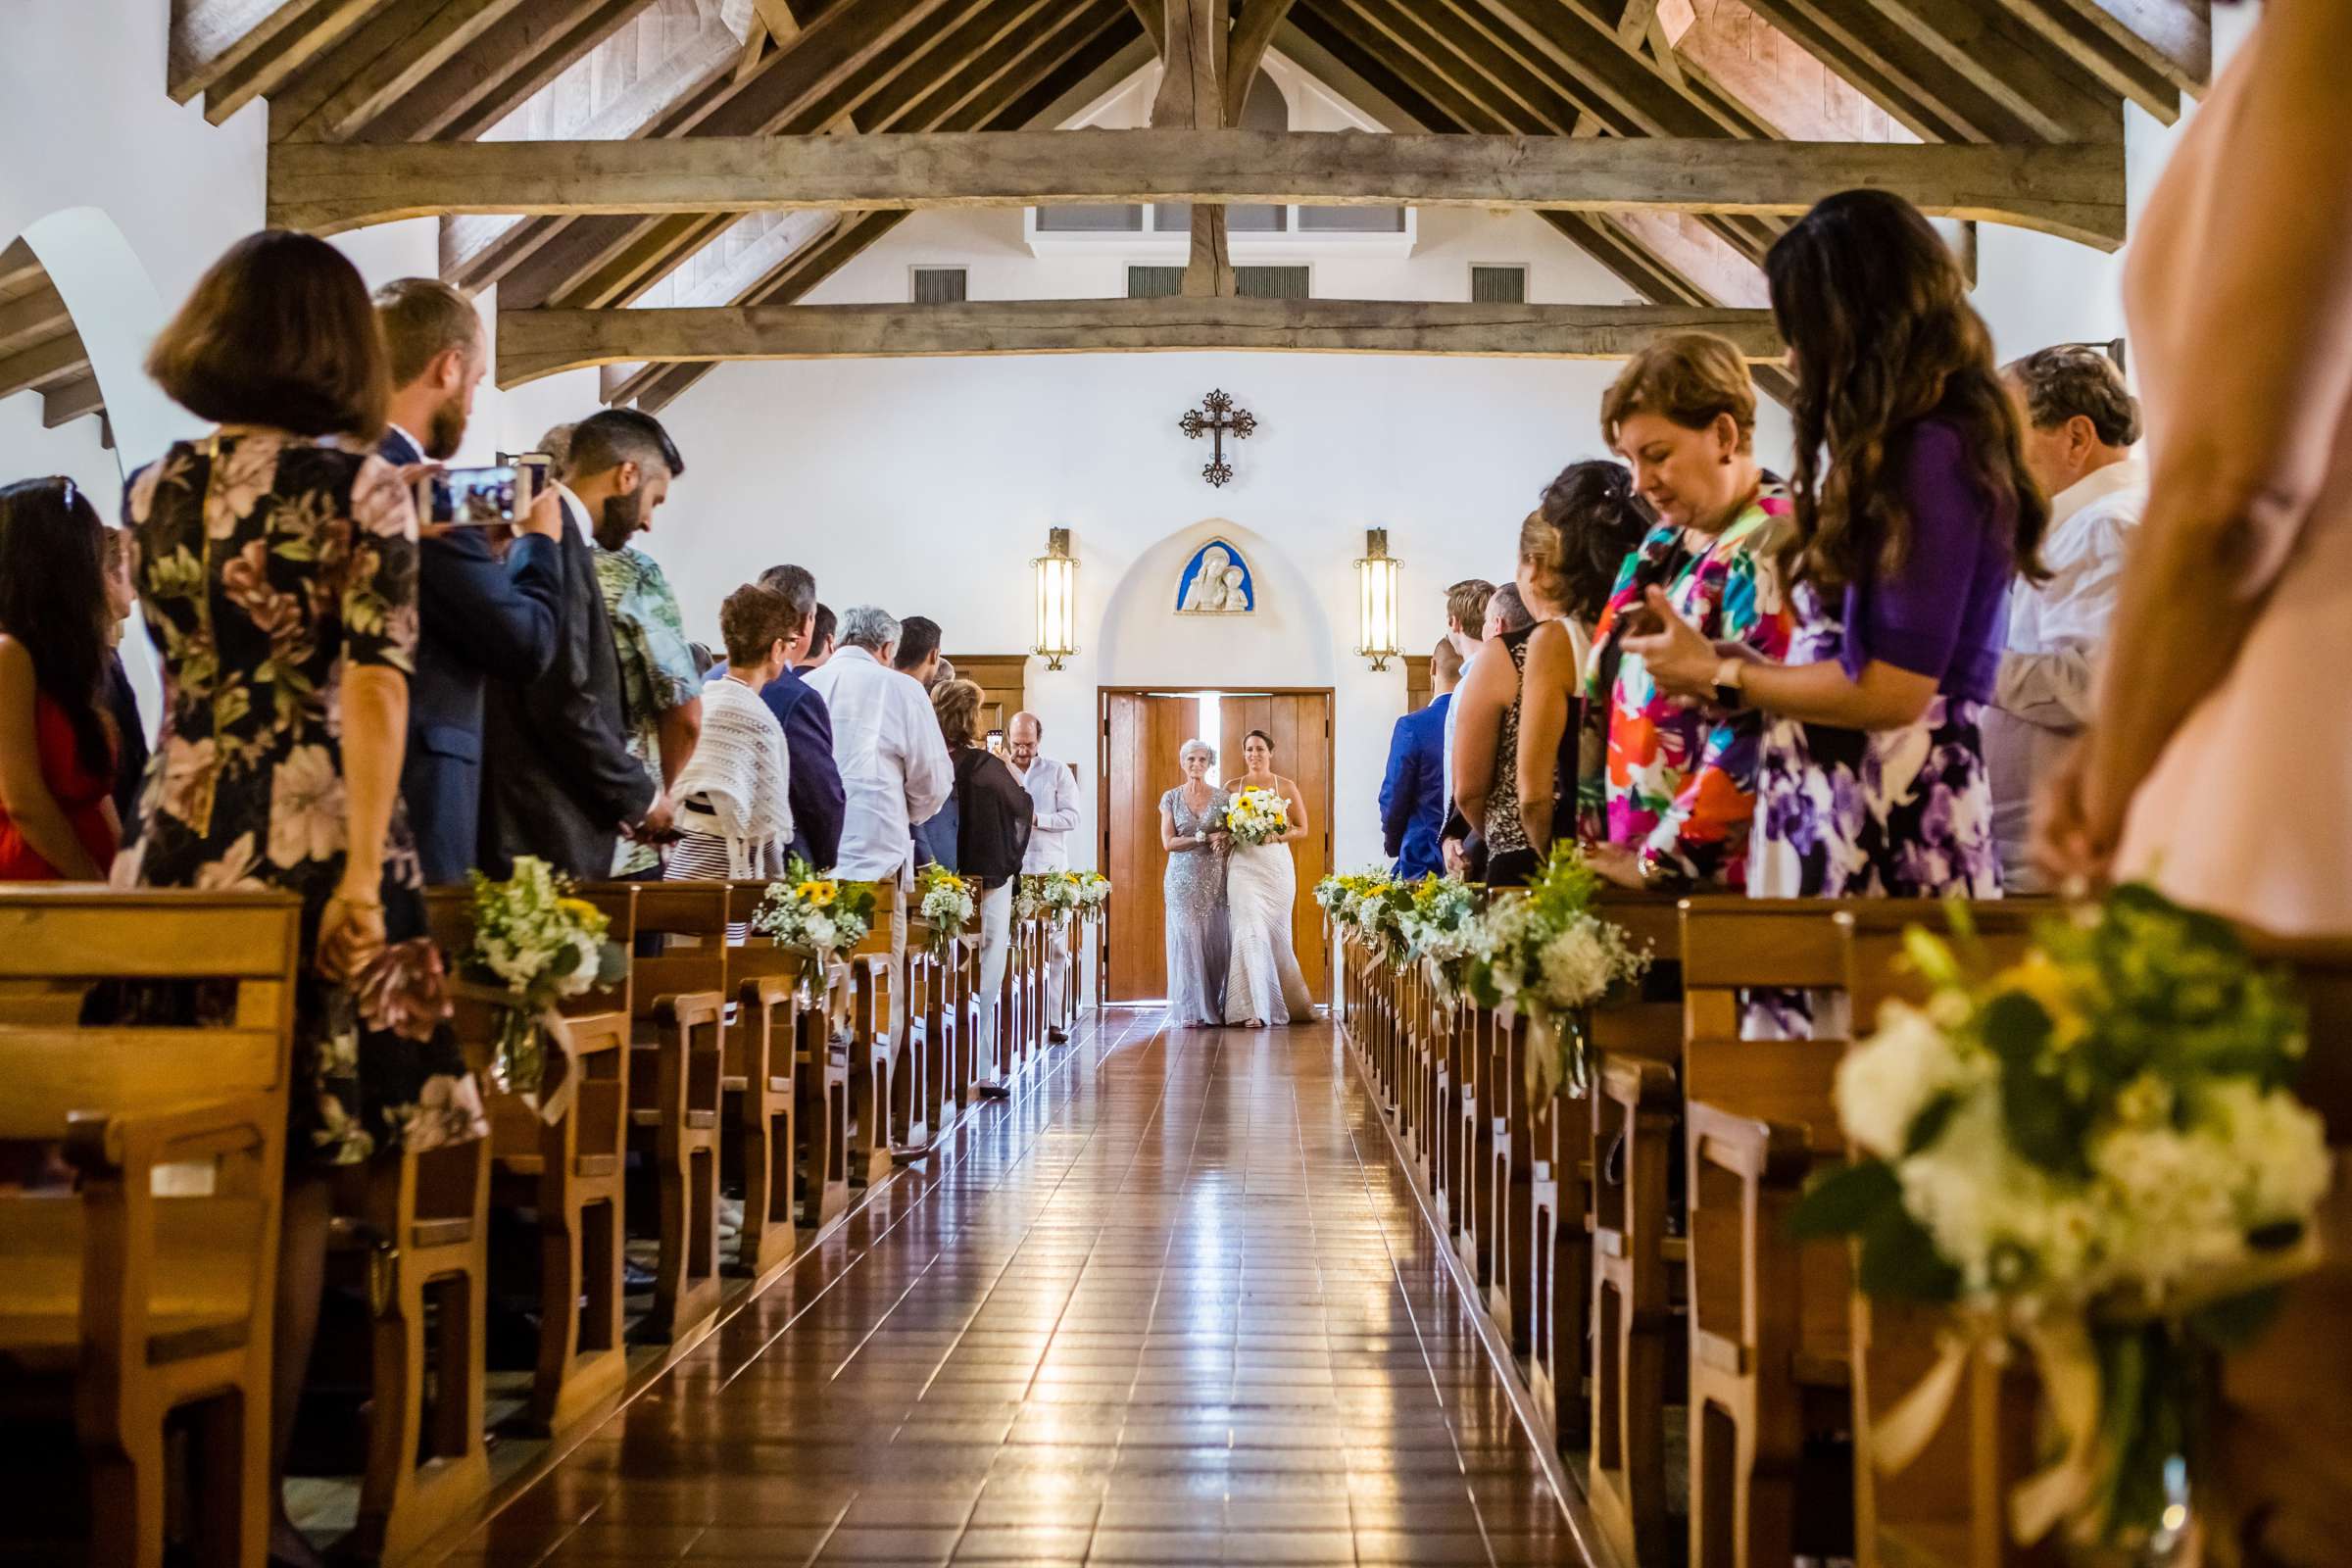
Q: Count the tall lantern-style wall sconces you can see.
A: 2